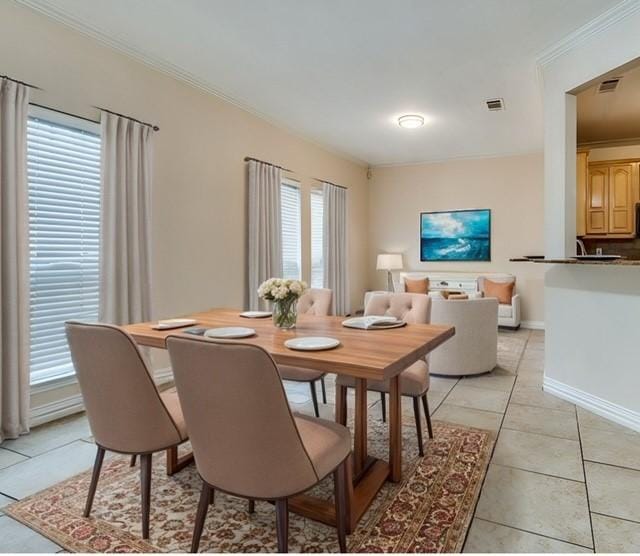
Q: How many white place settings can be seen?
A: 5